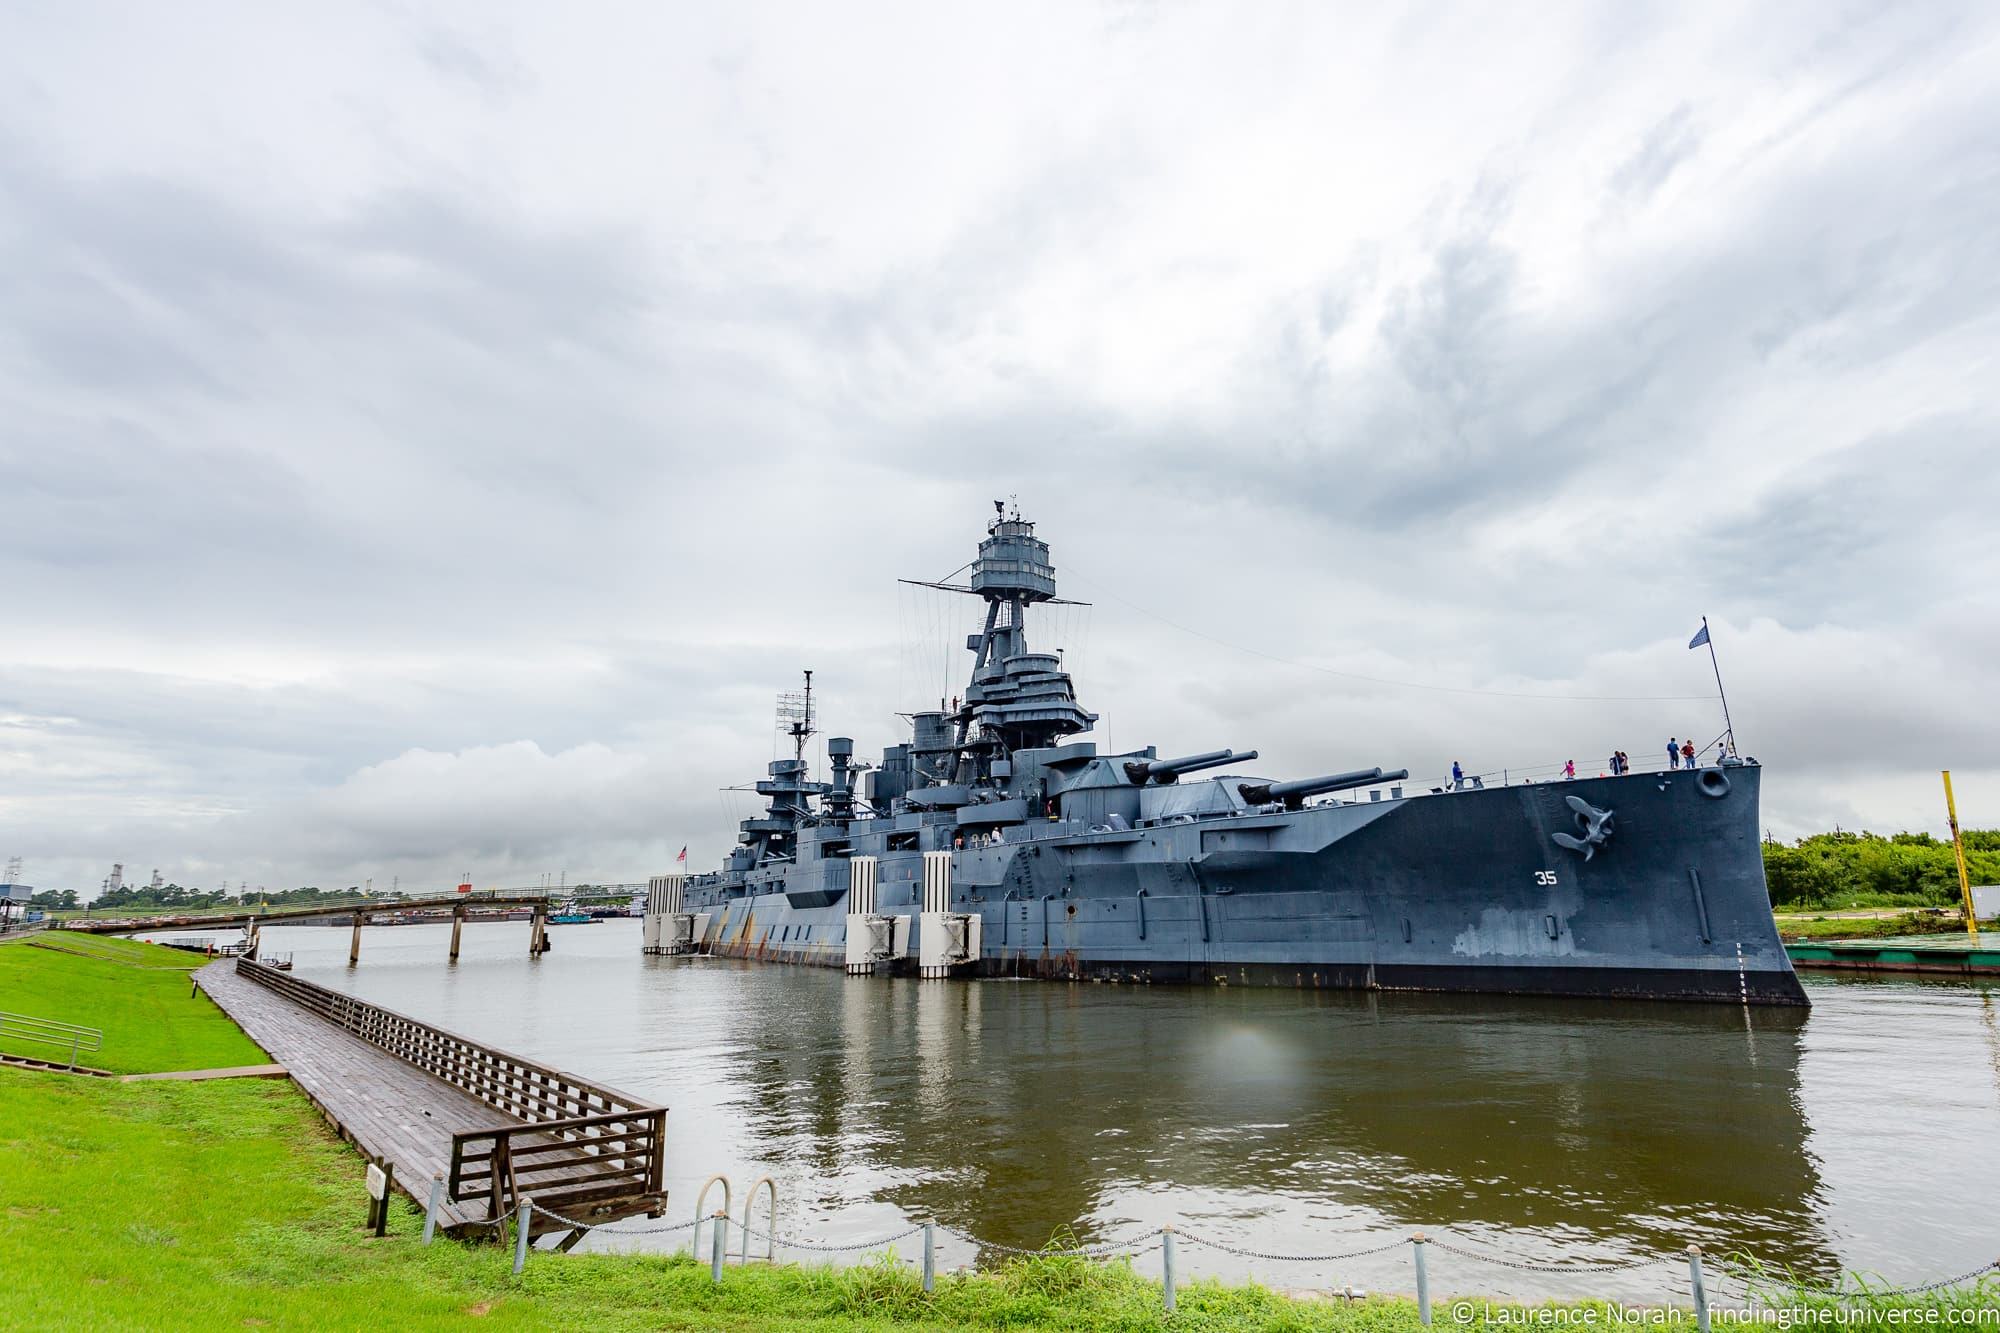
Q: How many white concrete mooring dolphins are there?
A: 4